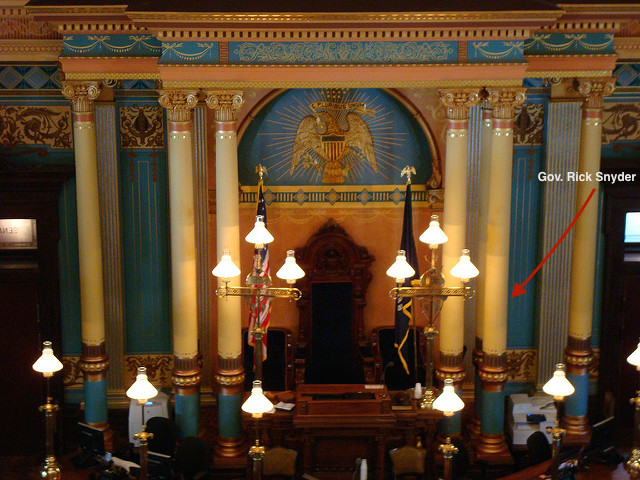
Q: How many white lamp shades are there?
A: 12